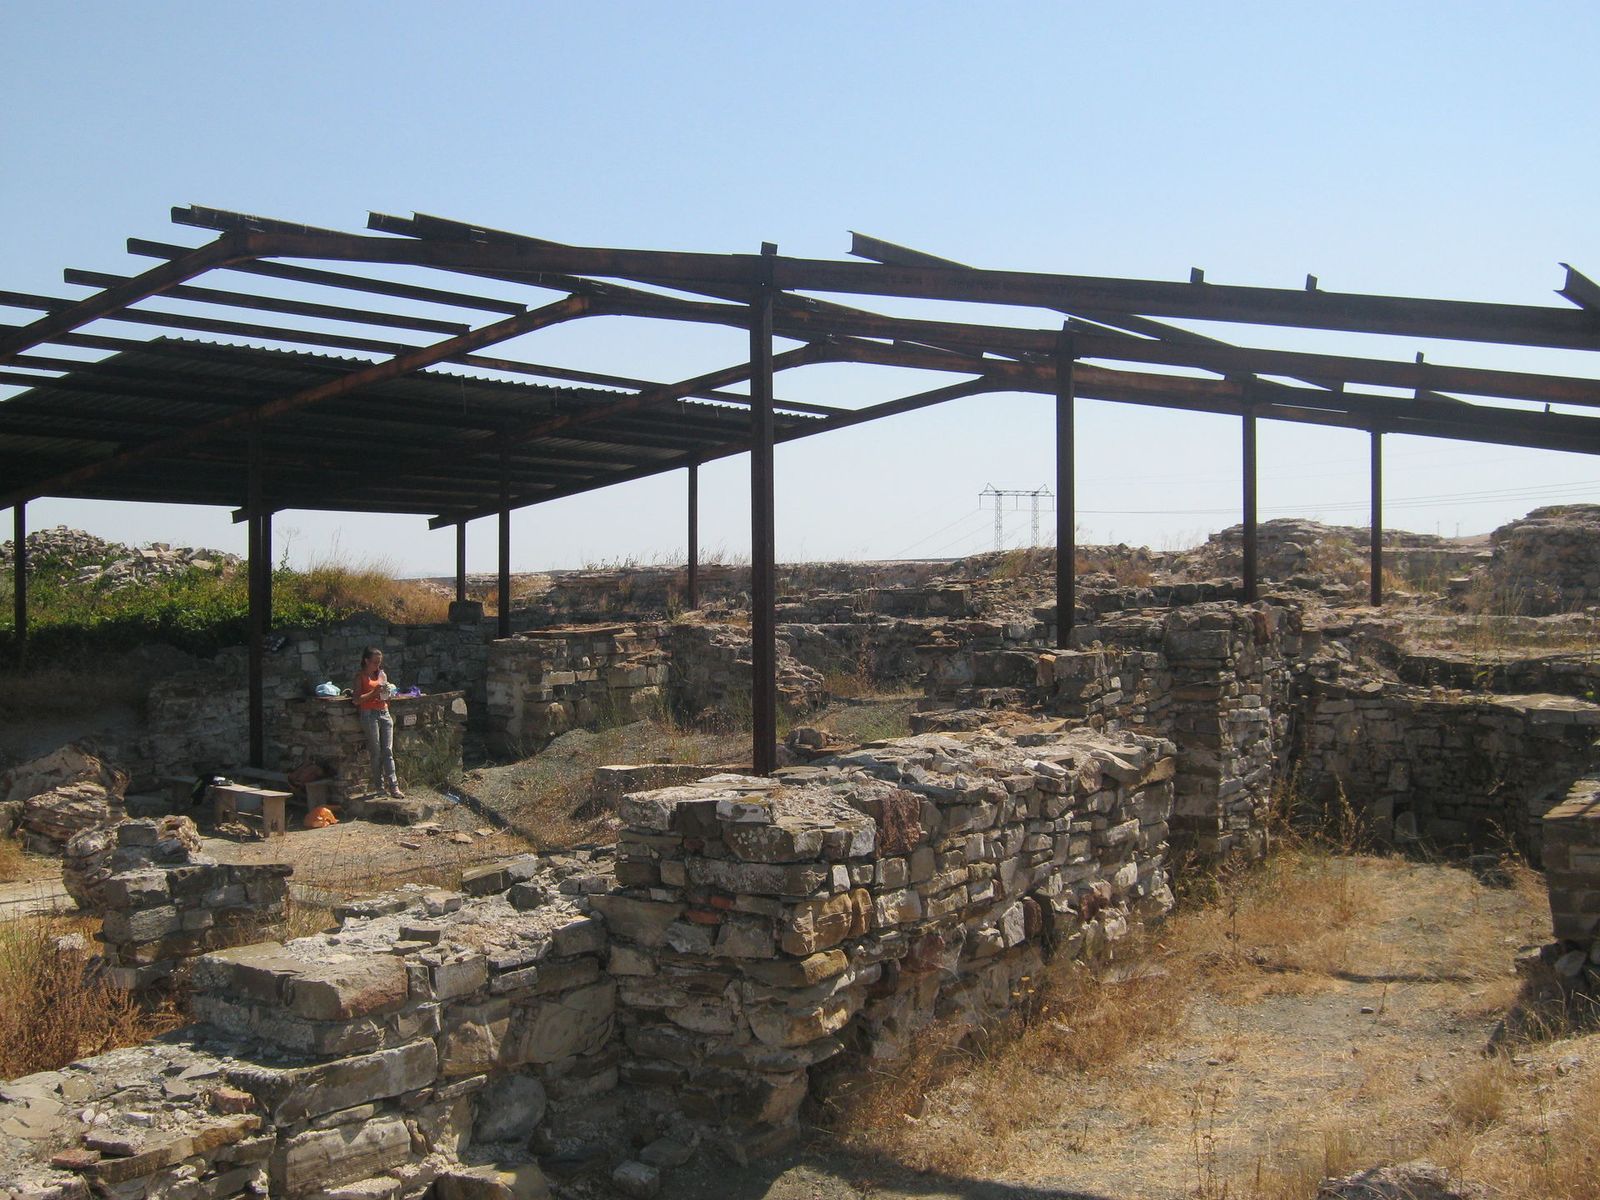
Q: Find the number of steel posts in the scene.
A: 10